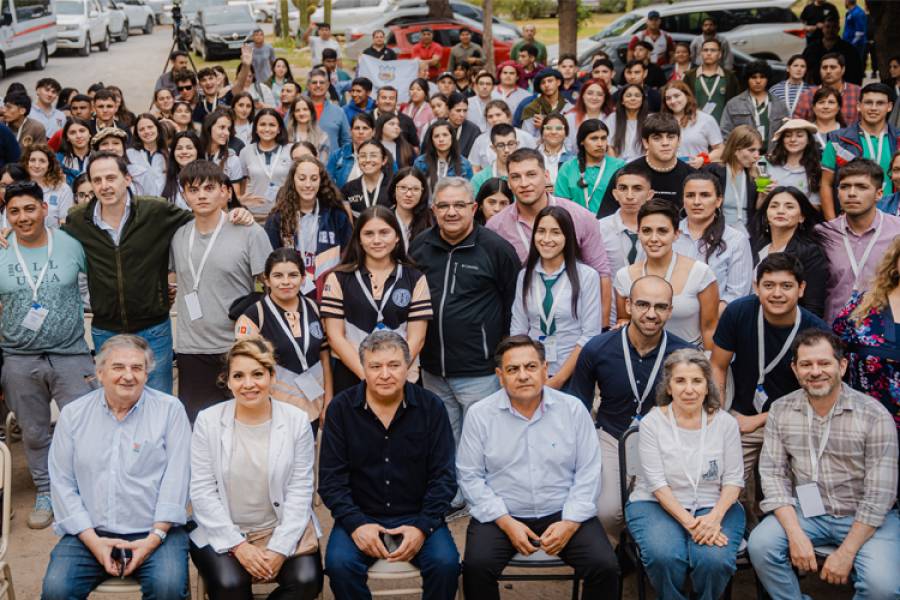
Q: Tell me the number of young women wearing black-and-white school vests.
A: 2